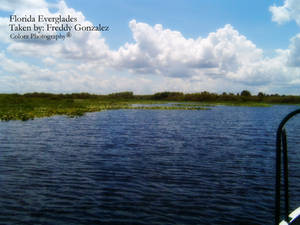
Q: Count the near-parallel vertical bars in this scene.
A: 2